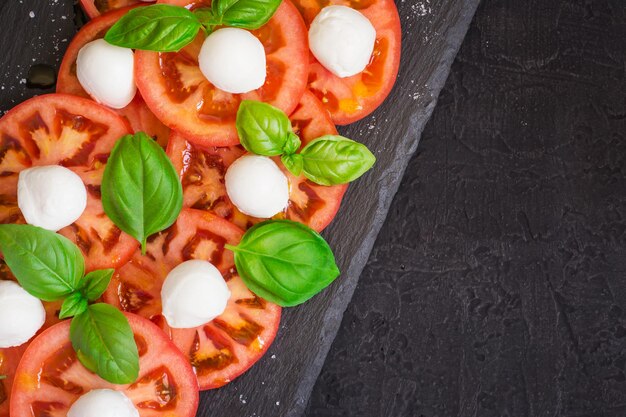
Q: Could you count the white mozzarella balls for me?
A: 8